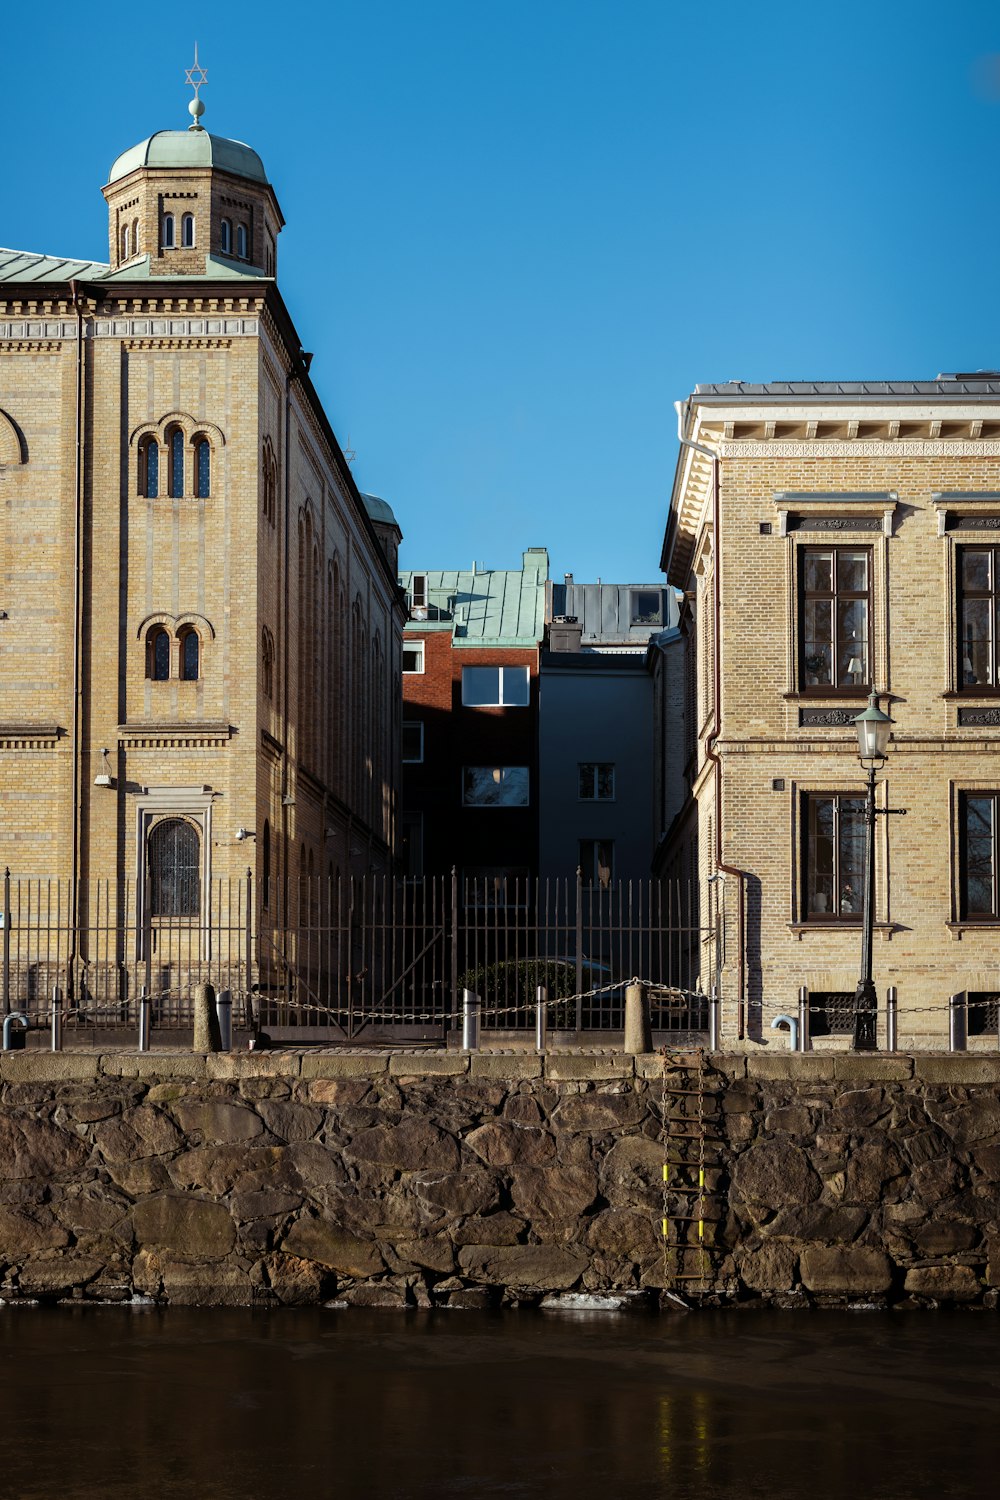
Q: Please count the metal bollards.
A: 9